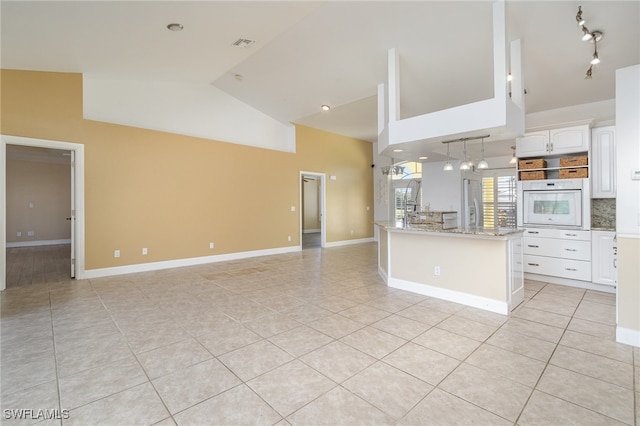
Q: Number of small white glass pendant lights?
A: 3